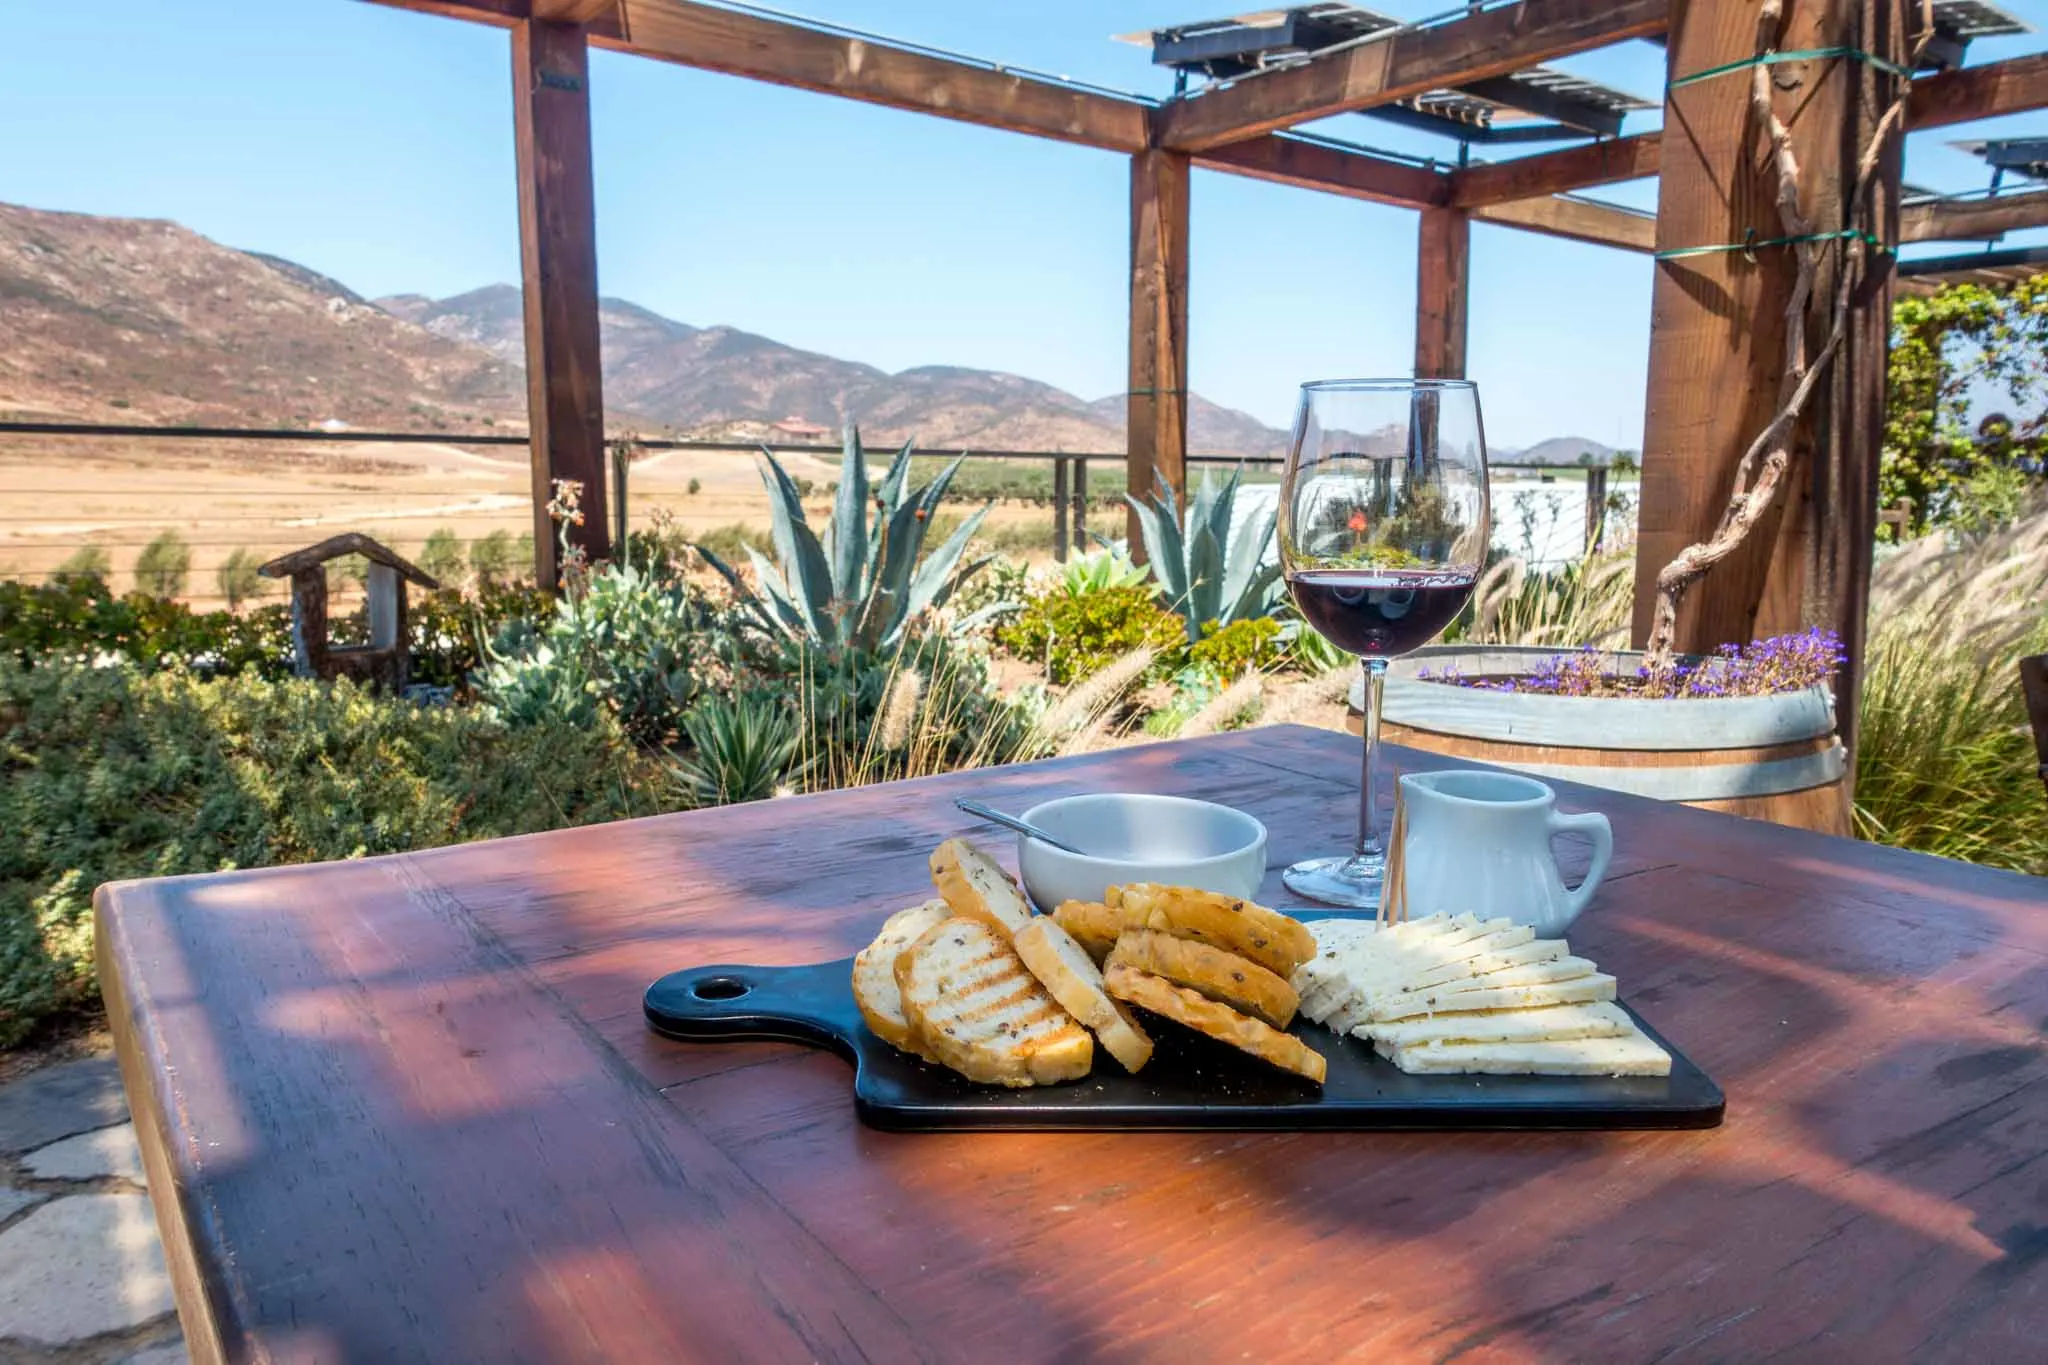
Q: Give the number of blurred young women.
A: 0